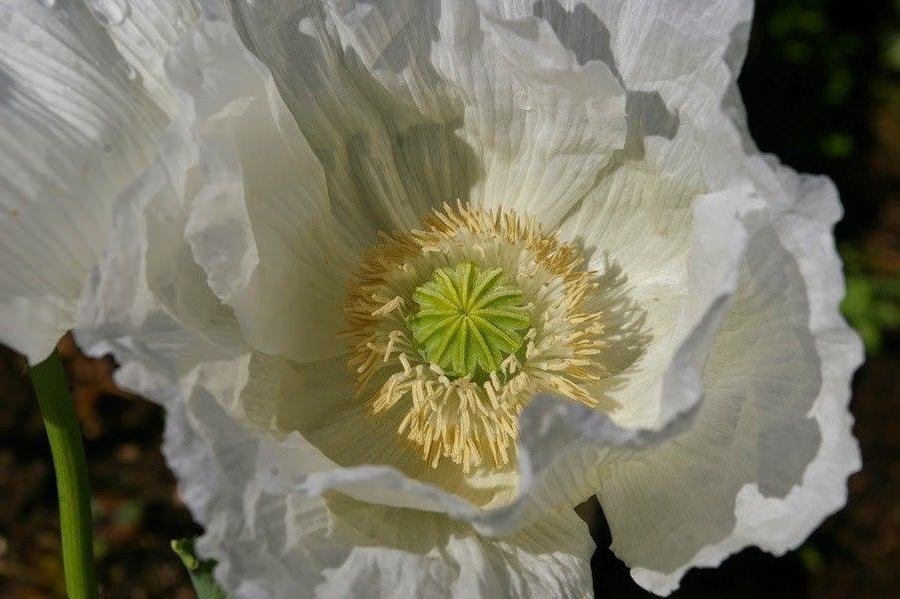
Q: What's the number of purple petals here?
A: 0